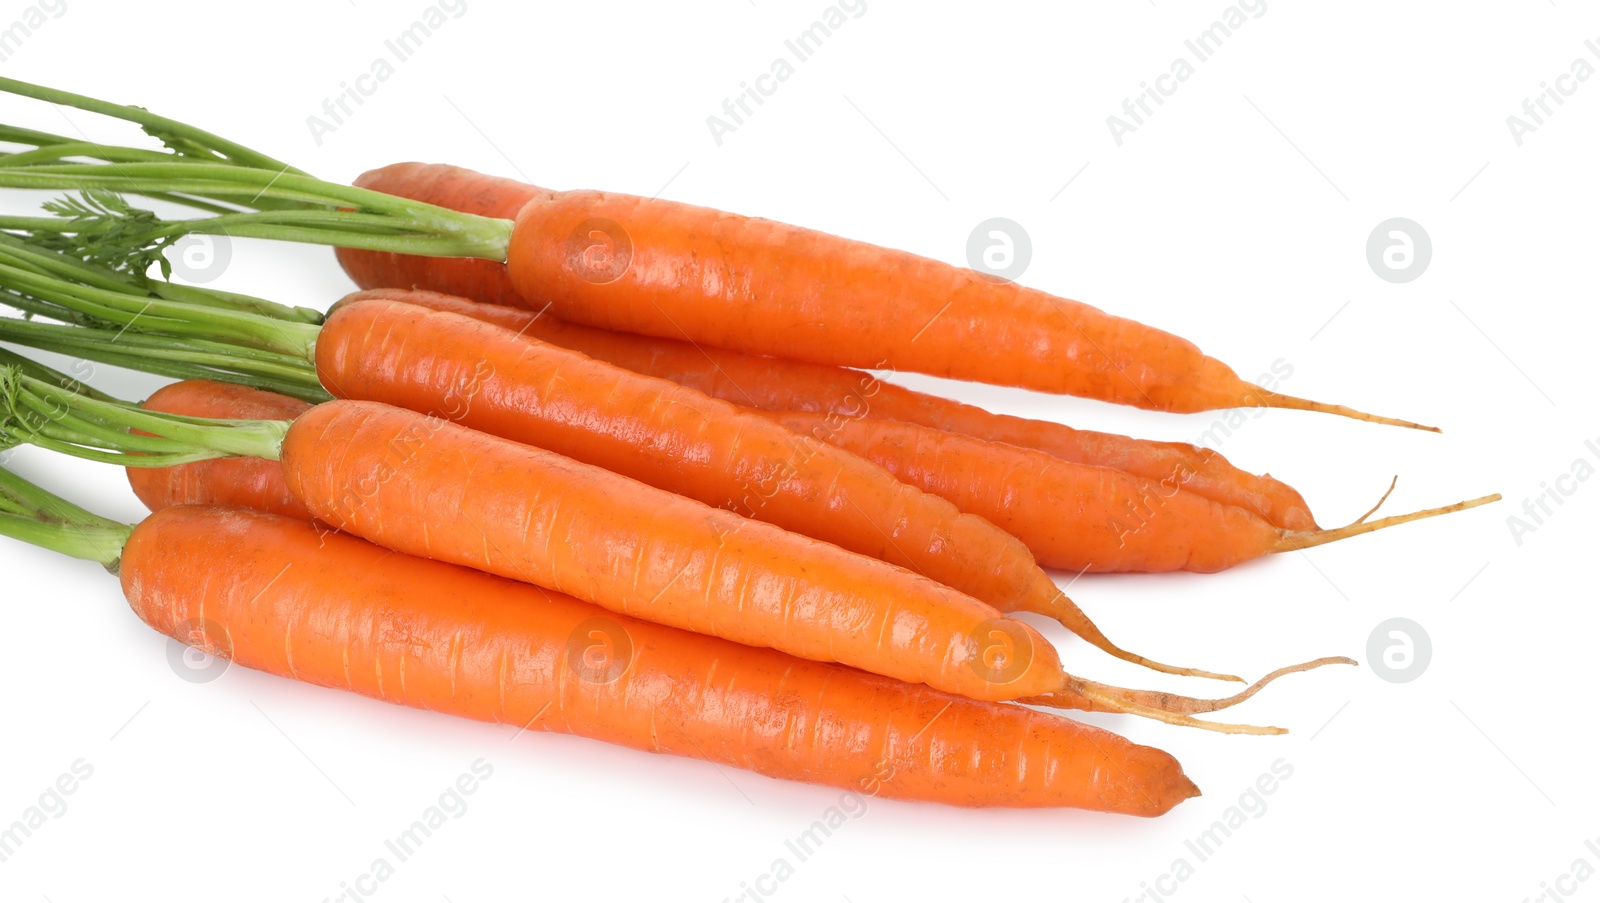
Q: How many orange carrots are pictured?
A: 7